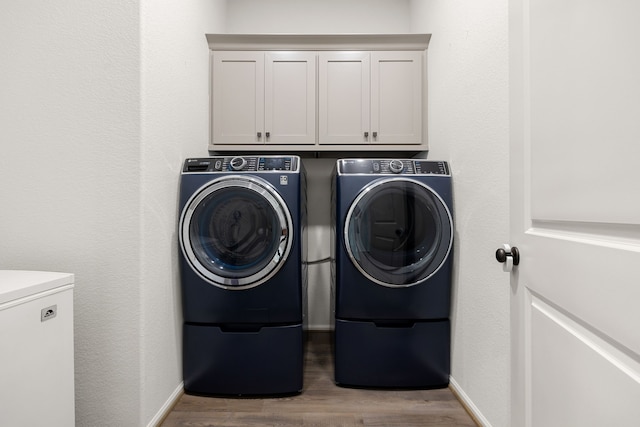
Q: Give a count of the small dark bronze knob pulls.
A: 4